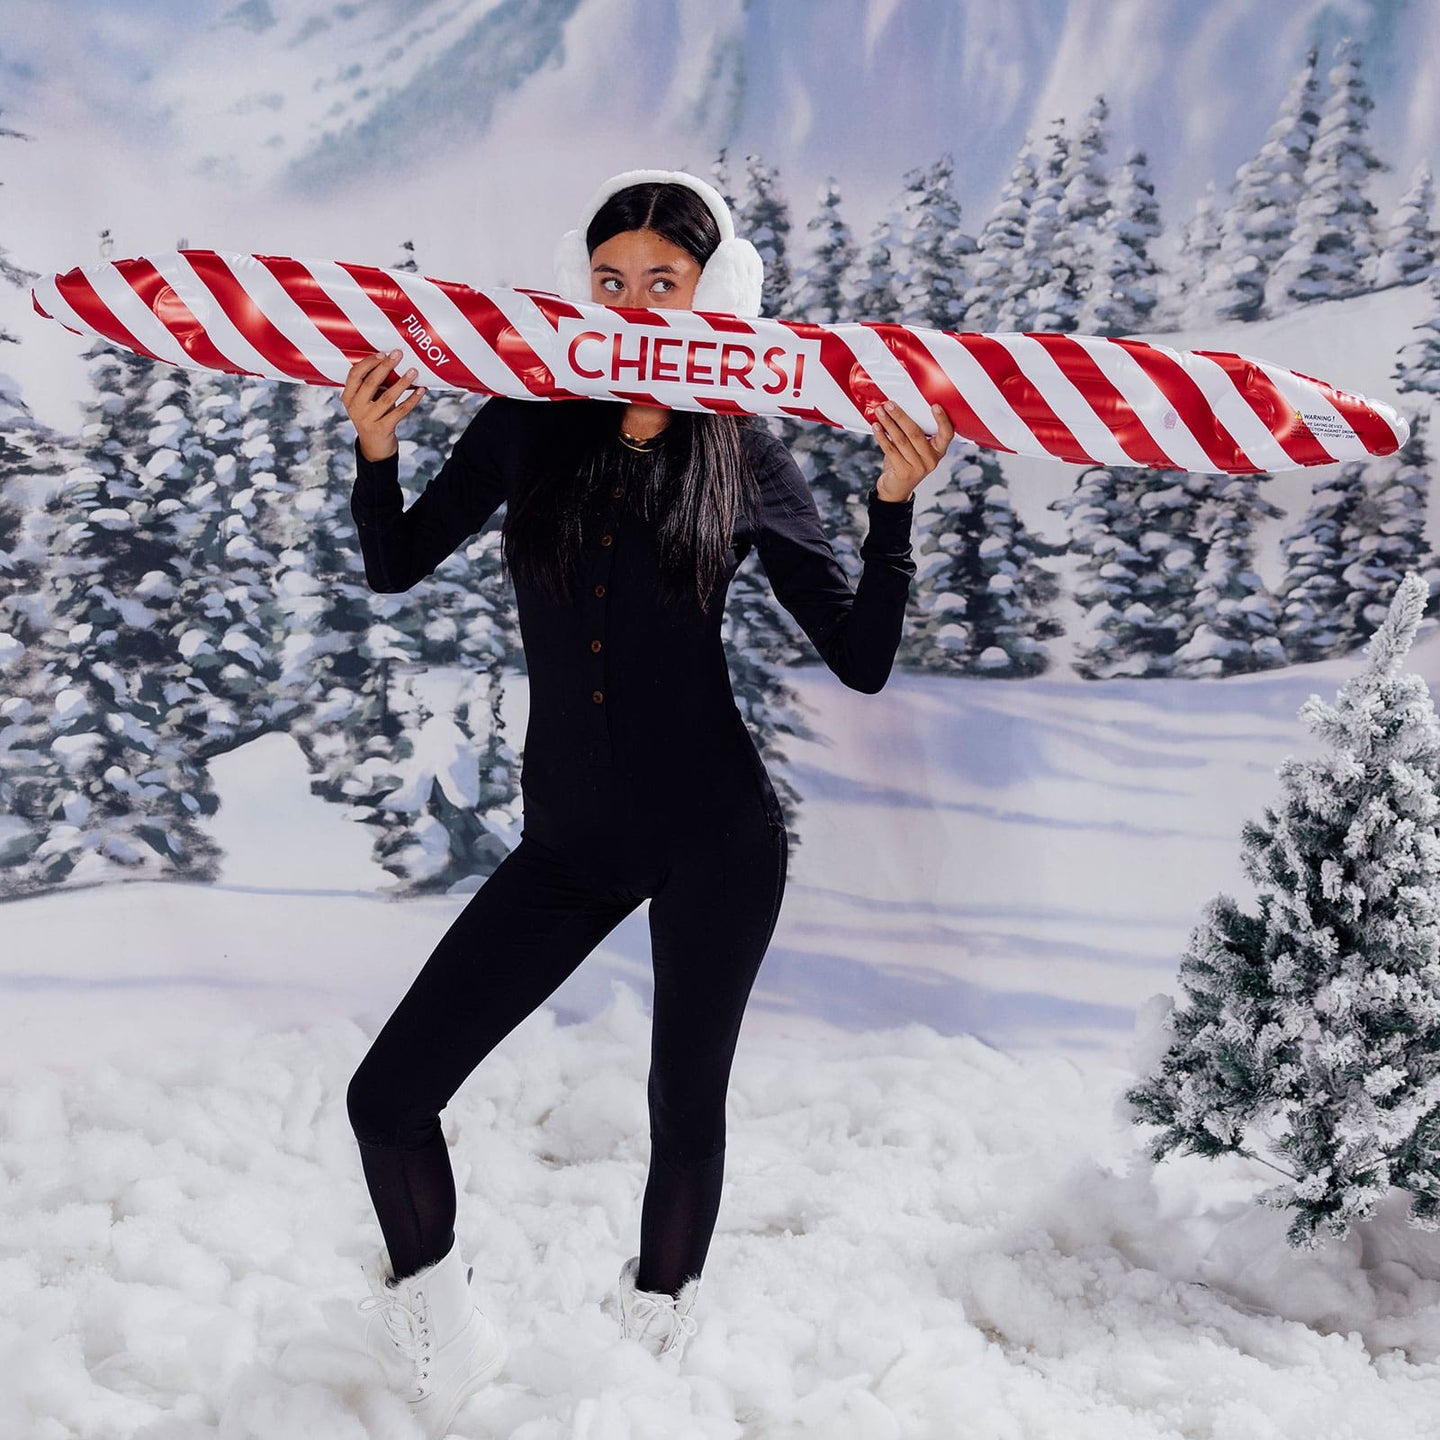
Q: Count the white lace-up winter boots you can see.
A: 2